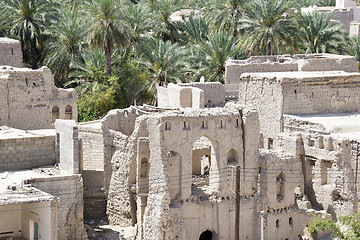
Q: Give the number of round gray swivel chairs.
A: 0